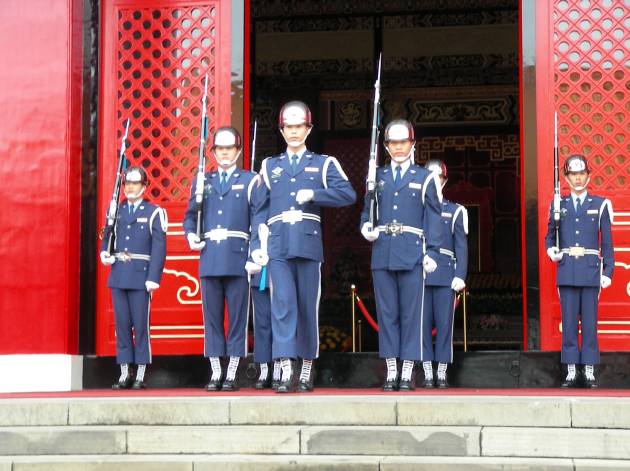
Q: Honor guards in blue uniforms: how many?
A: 7